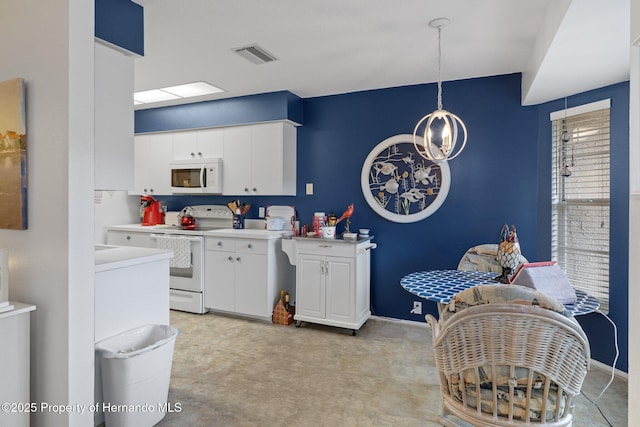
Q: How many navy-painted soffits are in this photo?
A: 2